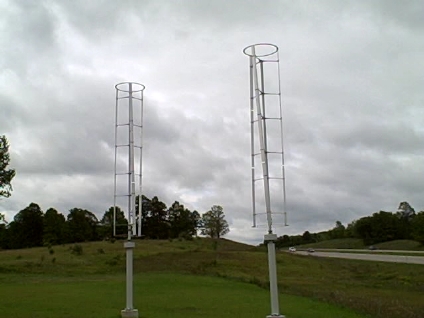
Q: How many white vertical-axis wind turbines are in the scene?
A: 2